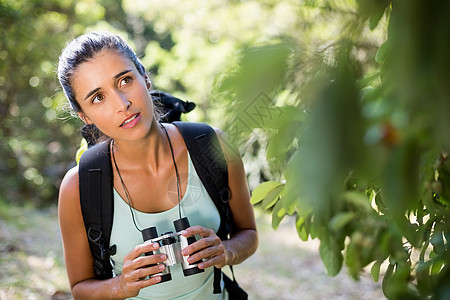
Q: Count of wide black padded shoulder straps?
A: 2